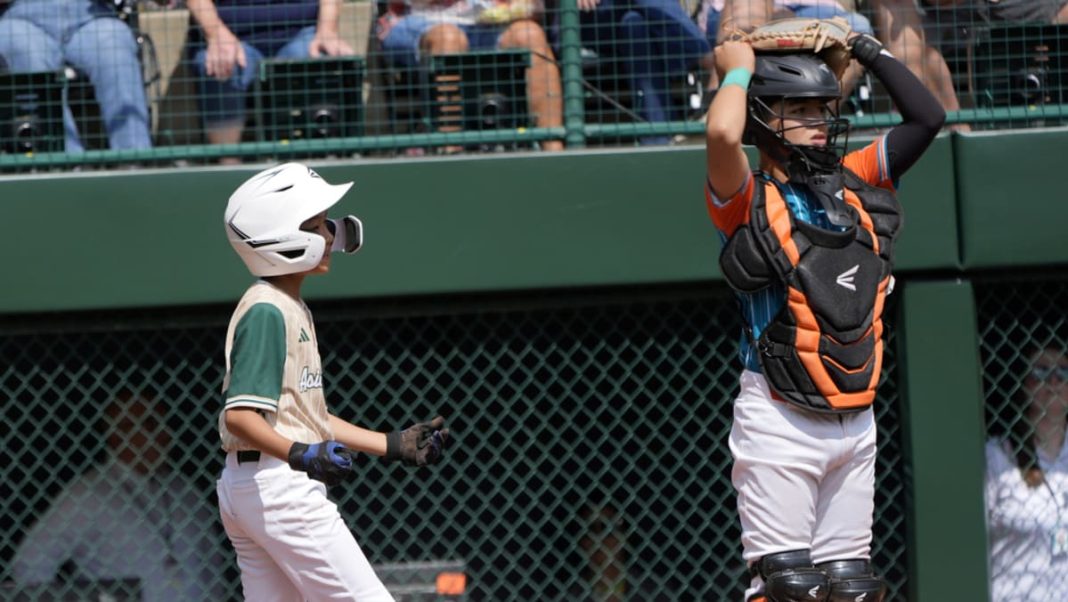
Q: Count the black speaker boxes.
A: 4